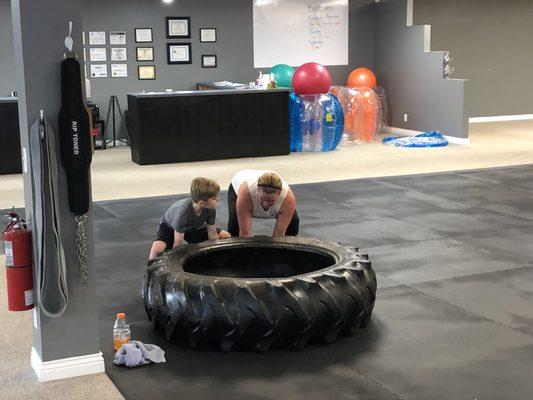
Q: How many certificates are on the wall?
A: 13